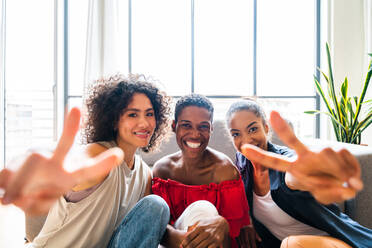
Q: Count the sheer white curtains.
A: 1